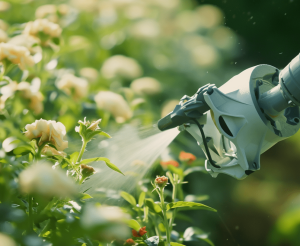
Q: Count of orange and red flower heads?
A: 5